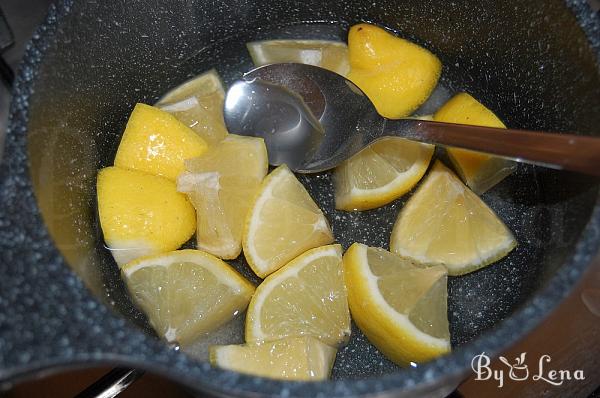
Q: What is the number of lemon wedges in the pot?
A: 14